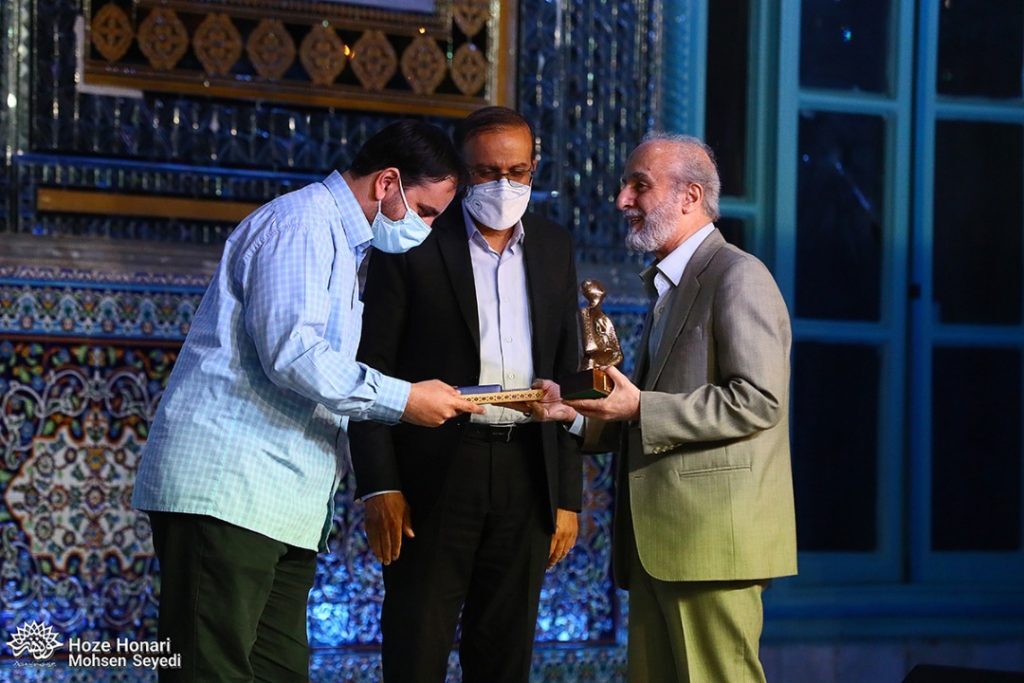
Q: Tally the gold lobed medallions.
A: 9